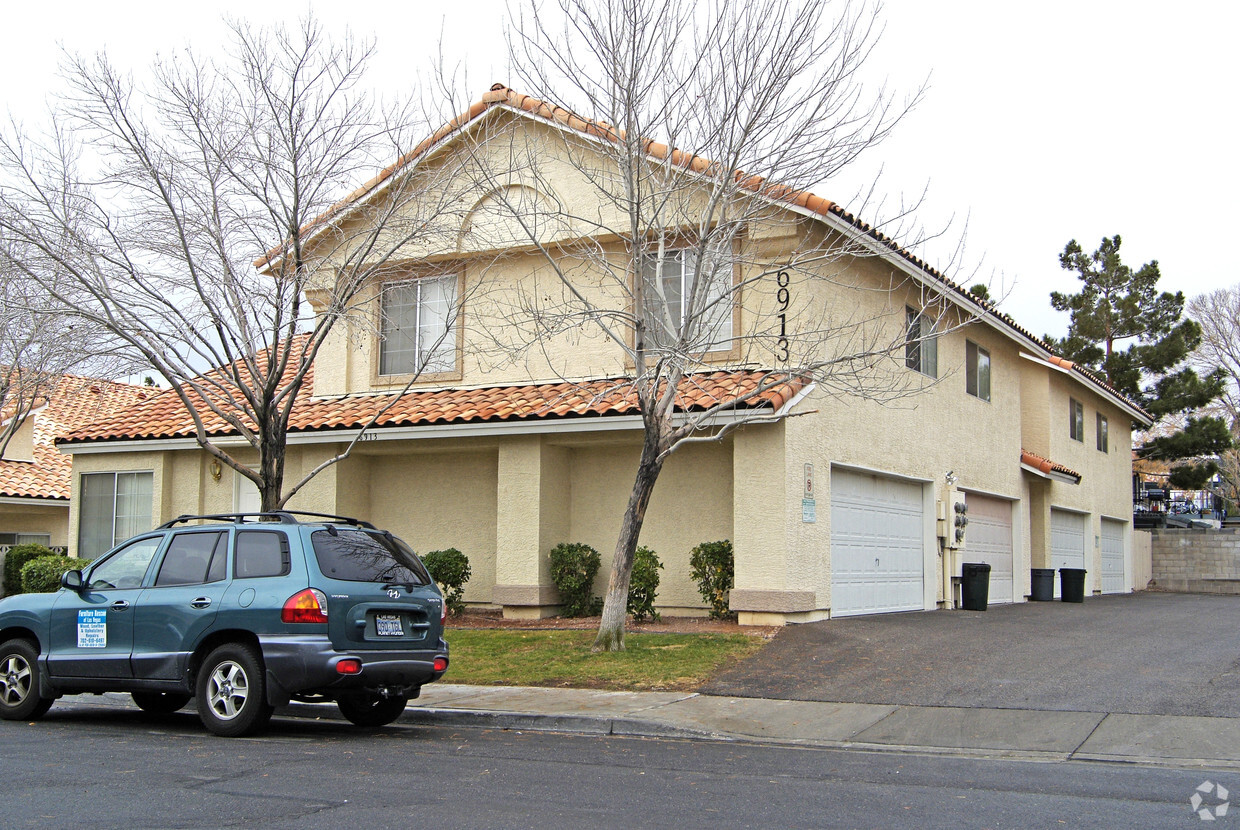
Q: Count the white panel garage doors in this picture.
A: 4